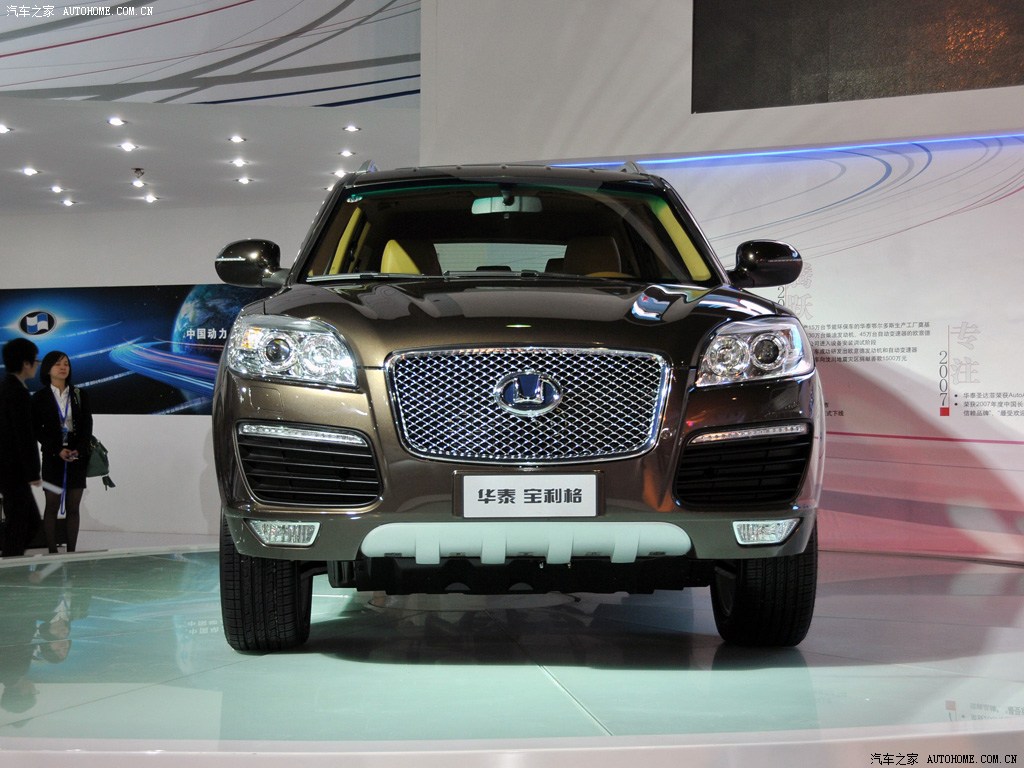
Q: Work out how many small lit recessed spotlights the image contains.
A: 15